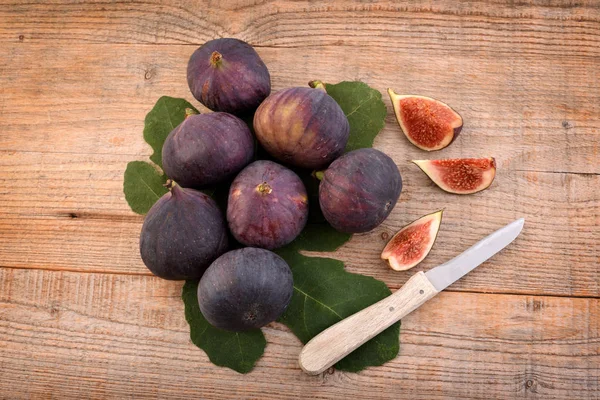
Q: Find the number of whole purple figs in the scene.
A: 7